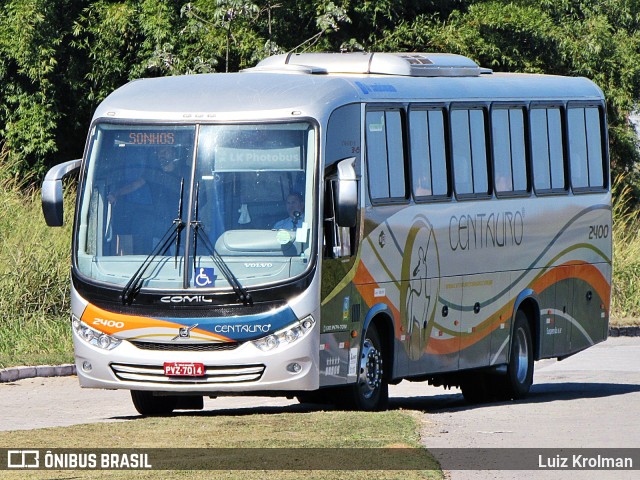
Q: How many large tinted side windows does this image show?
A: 6